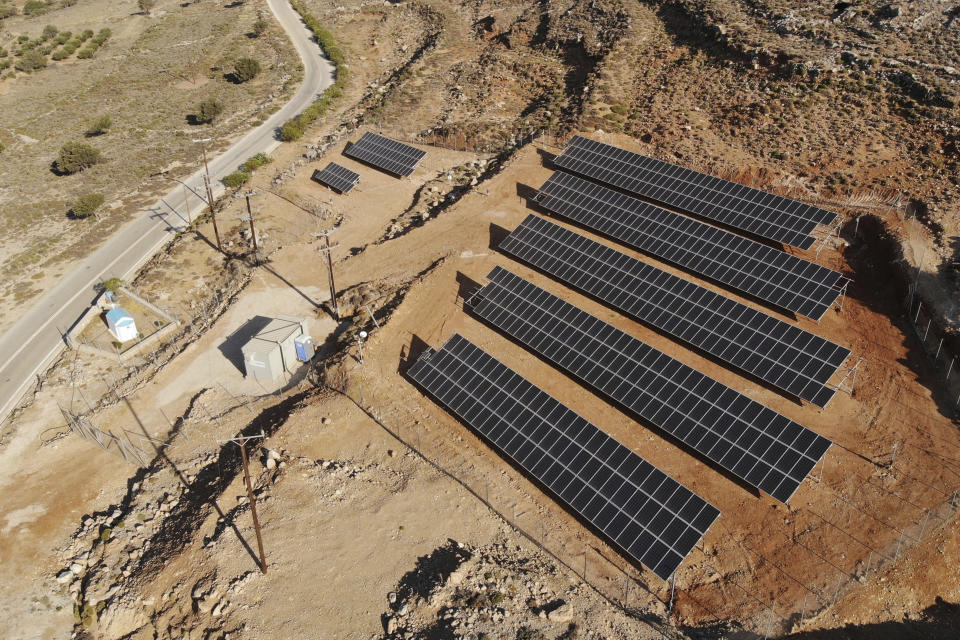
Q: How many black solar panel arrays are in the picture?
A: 7